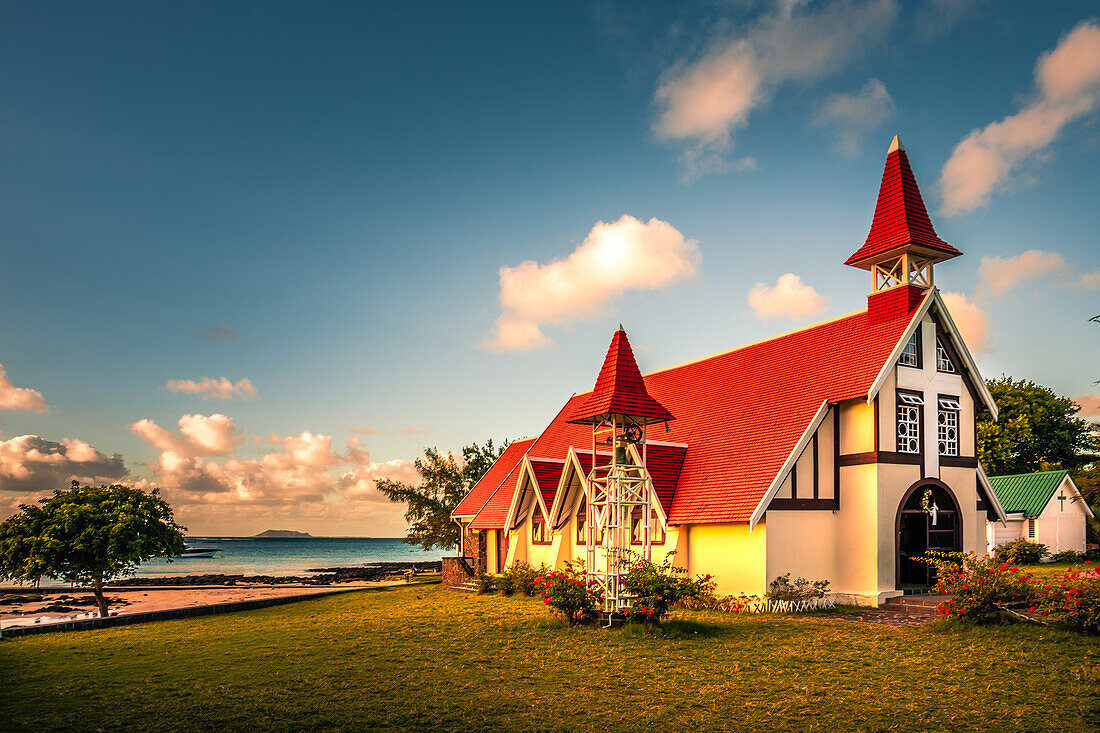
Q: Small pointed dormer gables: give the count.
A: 3